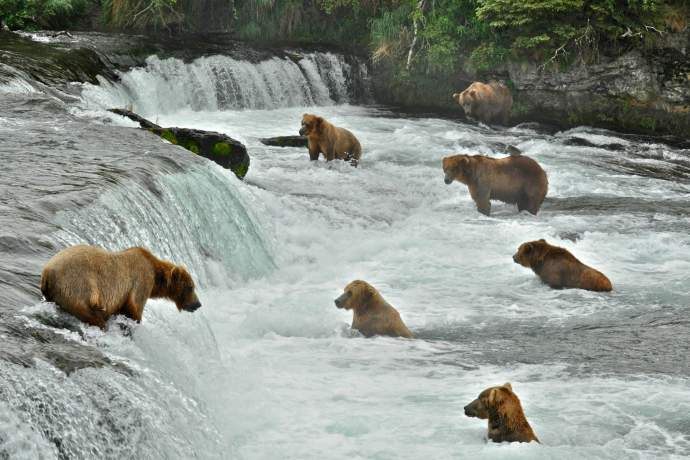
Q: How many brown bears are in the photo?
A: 7